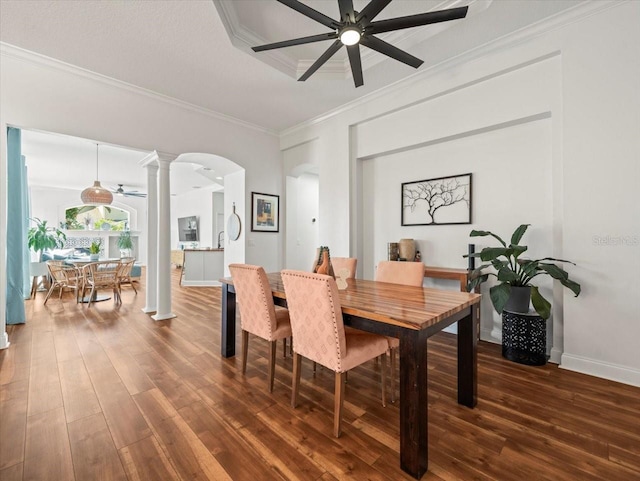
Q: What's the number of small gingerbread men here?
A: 0